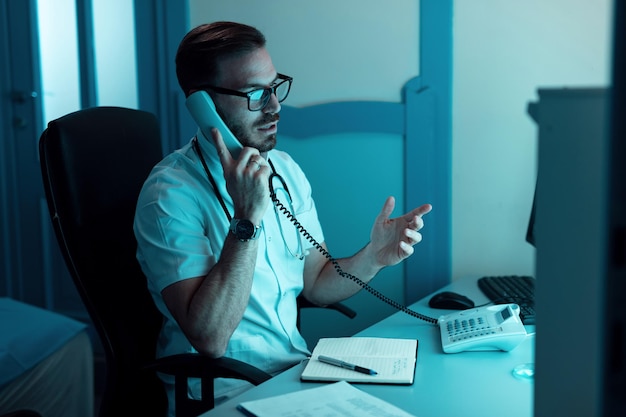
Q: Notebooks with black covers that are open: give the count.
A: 1